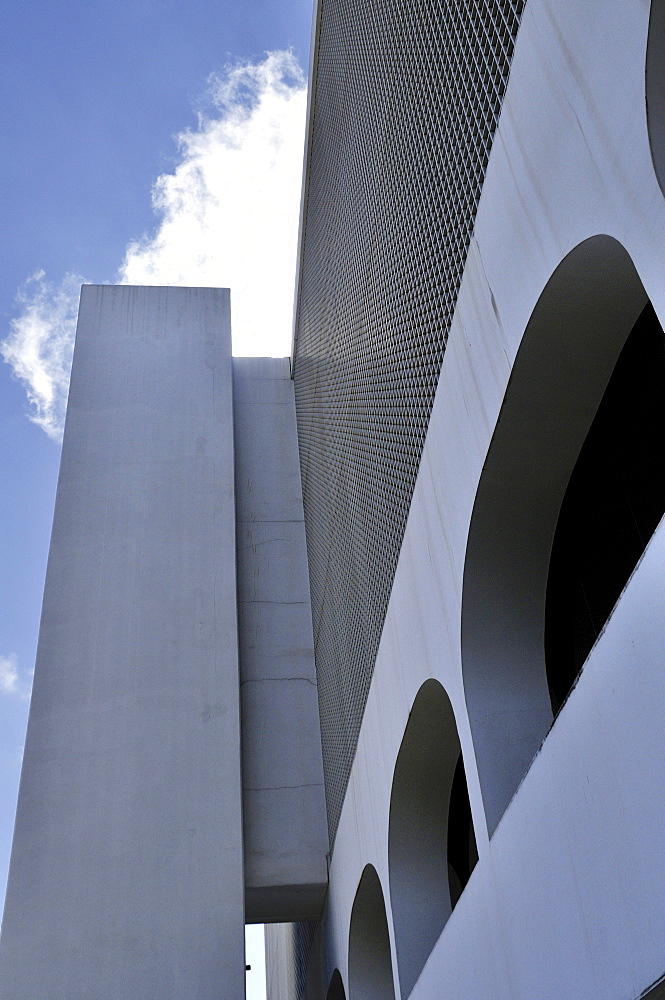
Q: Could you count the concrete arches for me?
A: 5